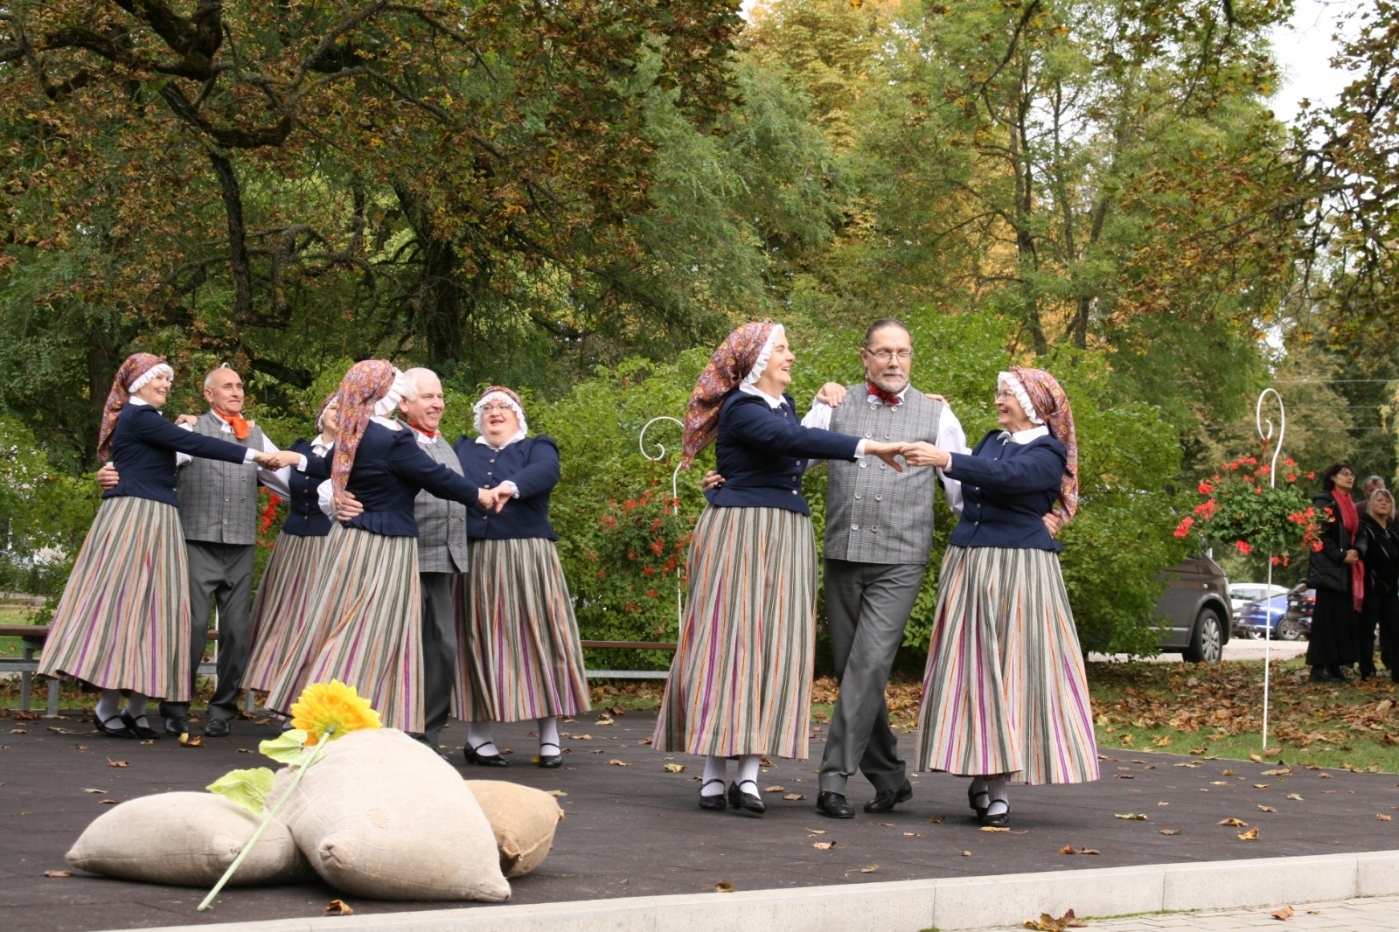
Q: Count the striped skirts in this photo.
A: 6